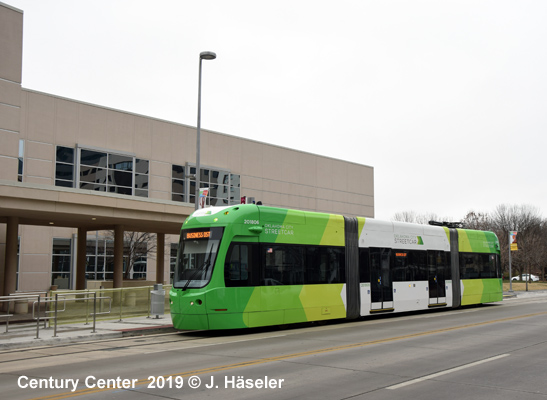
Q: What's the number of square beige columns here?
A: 4